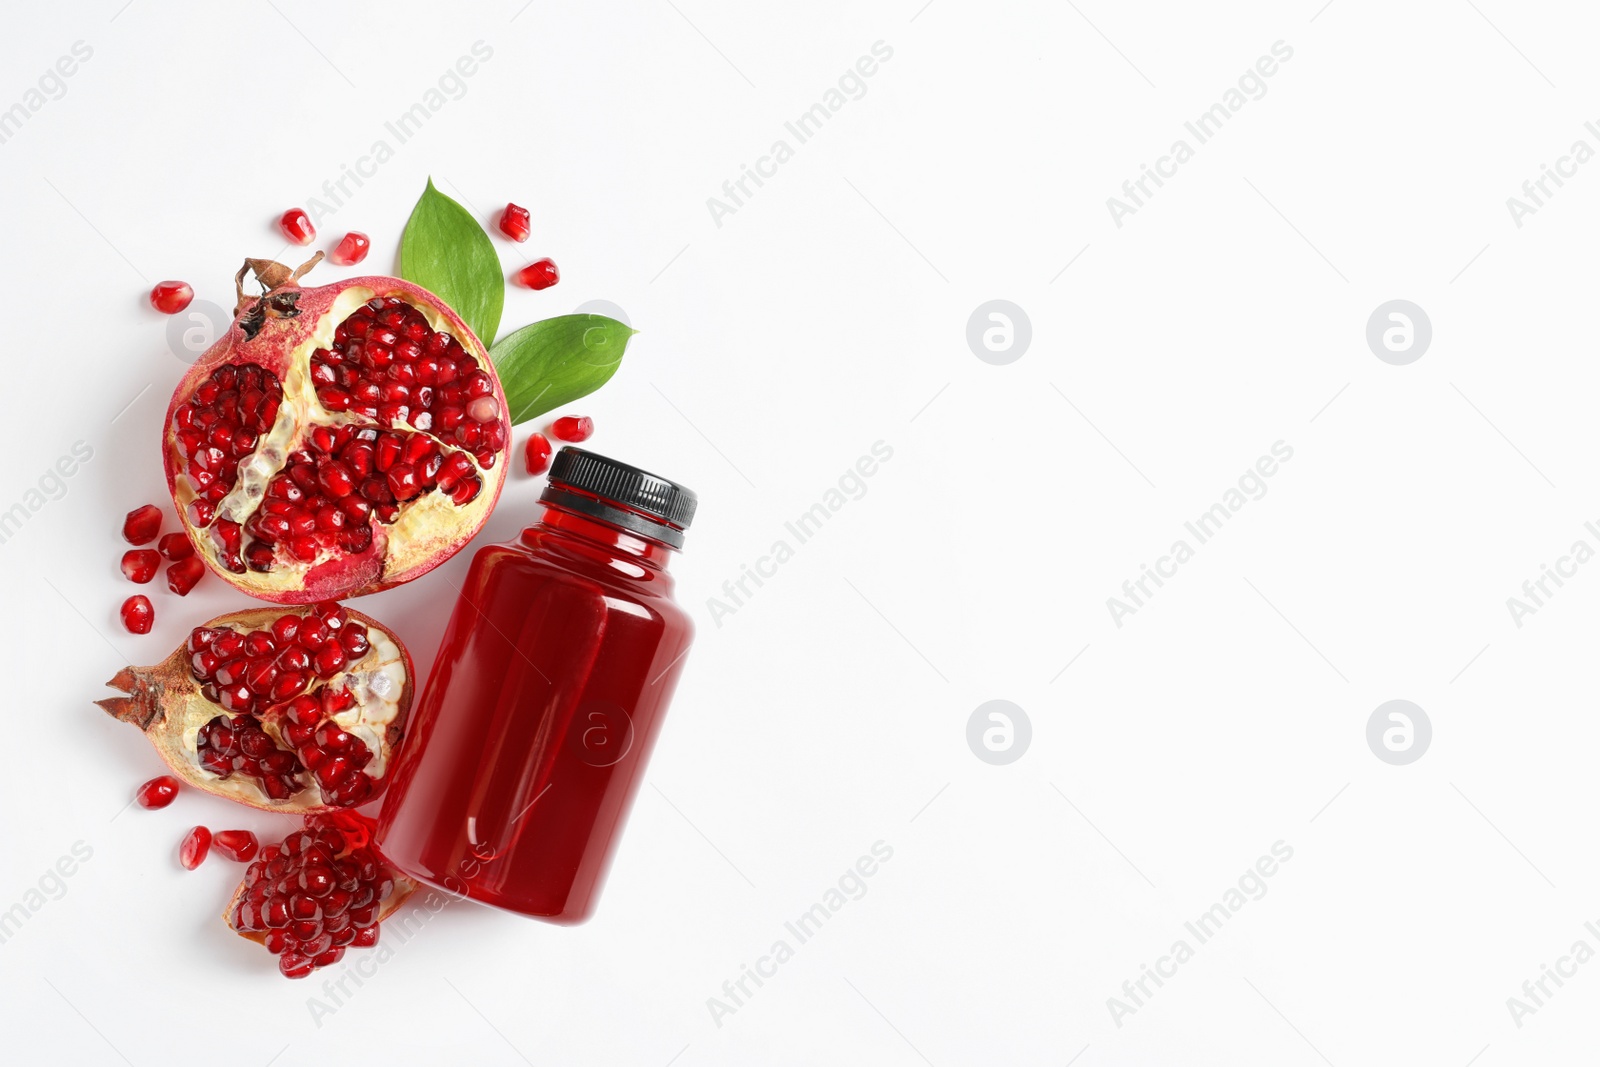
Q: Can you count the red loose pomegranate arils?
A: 15